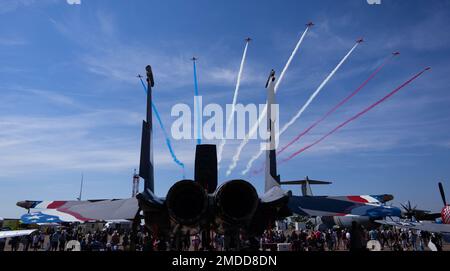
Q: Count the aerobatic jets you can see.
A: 7